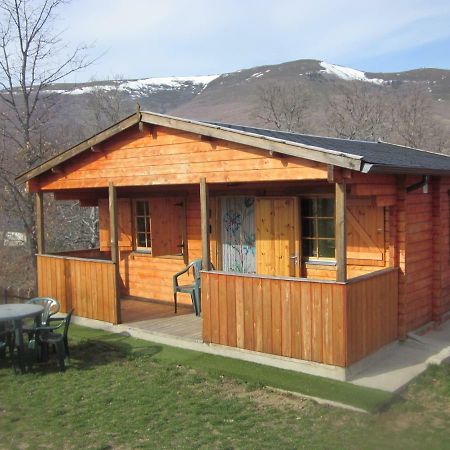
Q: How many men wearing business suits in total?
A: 0